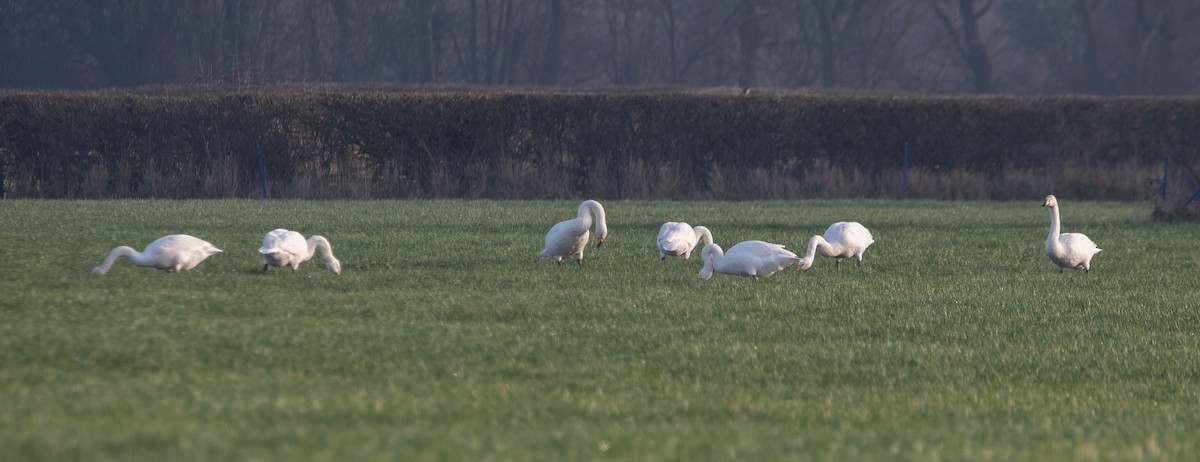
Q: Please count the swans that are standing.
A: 7